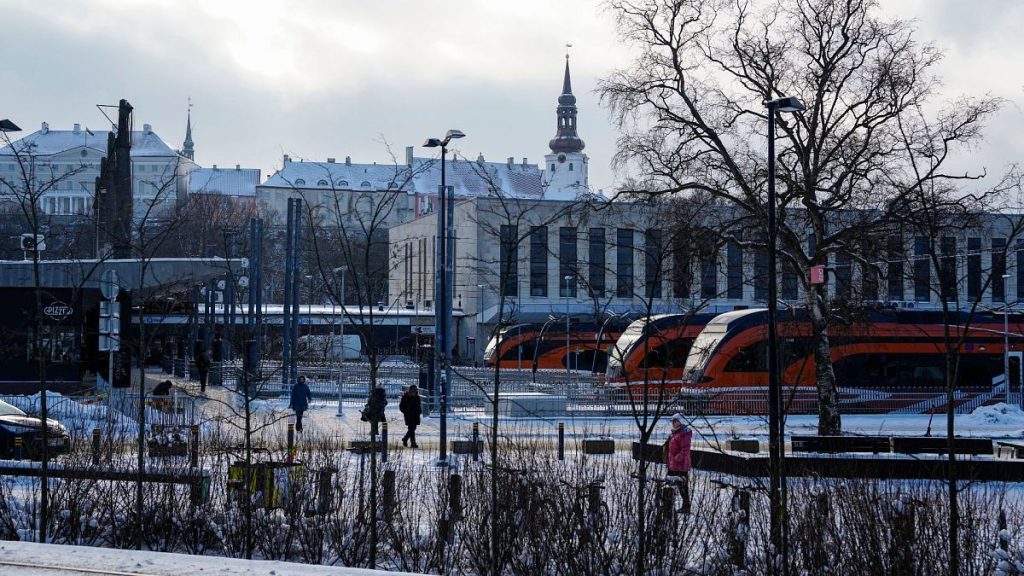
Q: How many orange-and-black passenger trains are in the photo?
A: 3